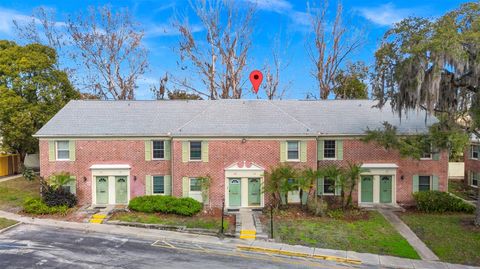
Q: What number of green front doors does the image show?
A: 6